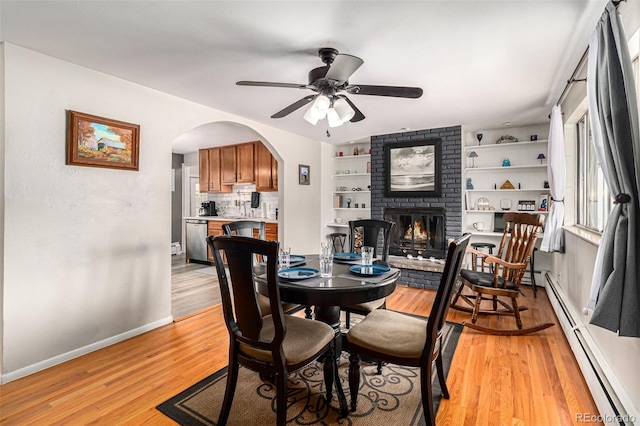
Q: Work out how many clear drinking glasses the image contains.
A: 4